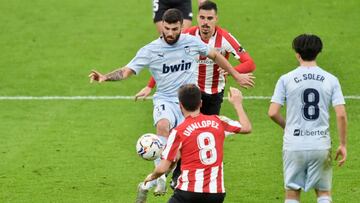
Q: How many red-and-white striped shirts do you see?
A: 2